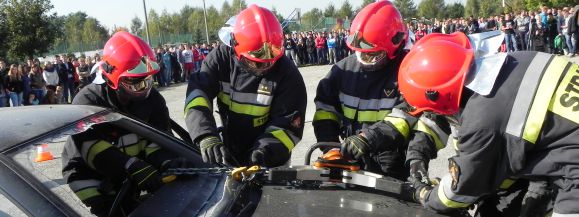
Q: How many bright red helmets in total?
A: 4